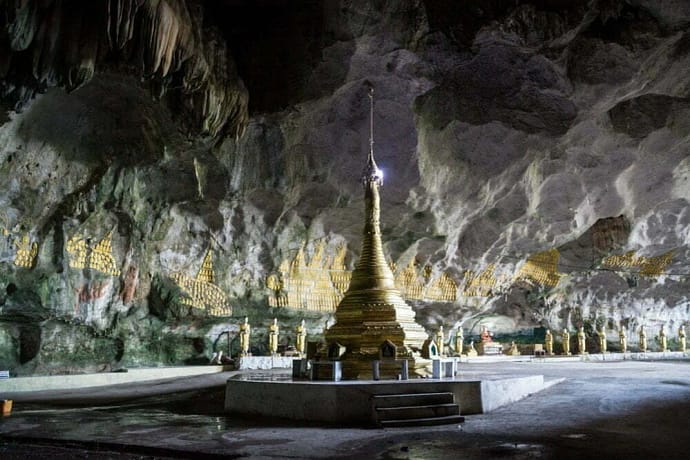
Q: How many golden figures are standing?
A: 13